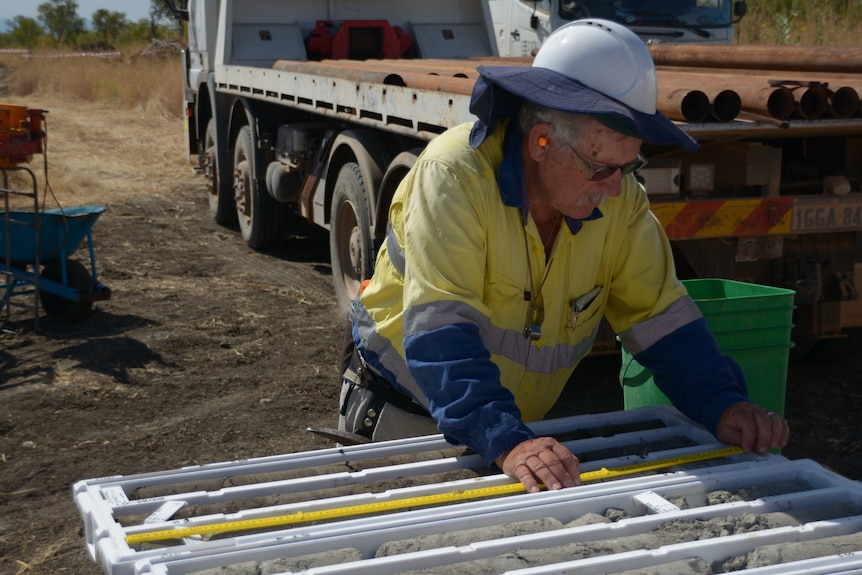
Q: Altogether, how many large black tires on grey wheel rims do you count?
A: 3